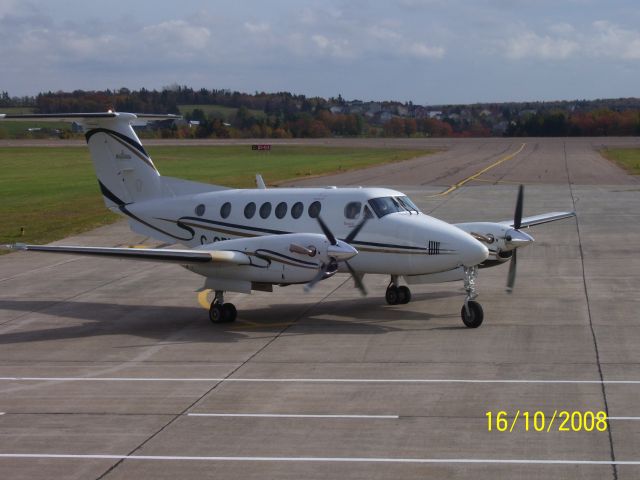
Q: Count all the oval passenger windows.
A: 7